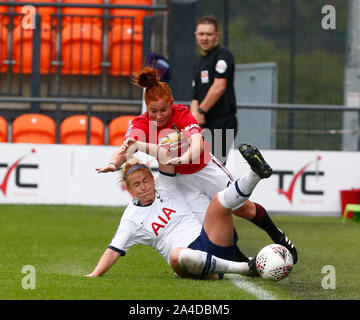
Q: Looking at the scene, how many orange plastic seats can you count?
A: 12